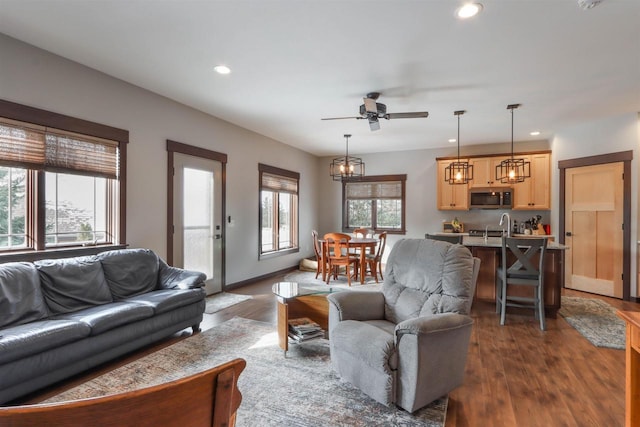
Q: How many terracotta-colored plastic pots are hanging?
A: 0